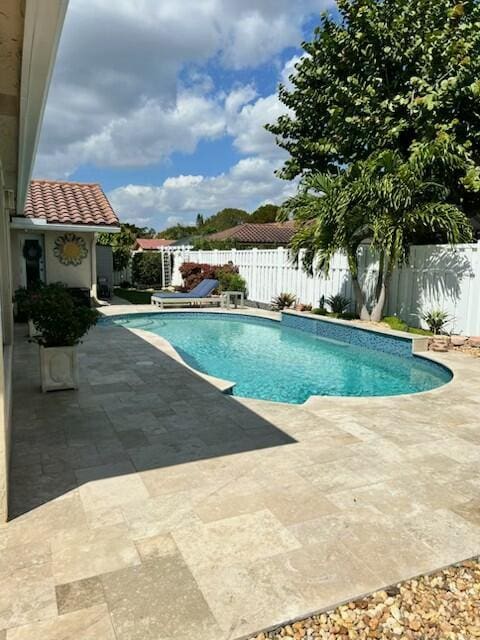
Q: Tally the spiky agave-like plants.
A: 3